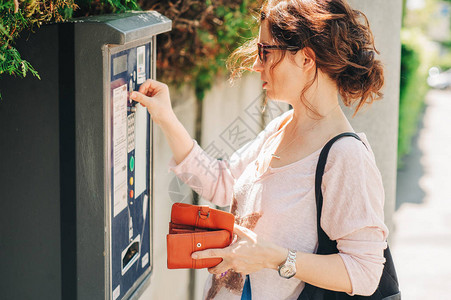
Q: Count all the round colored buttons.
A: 3